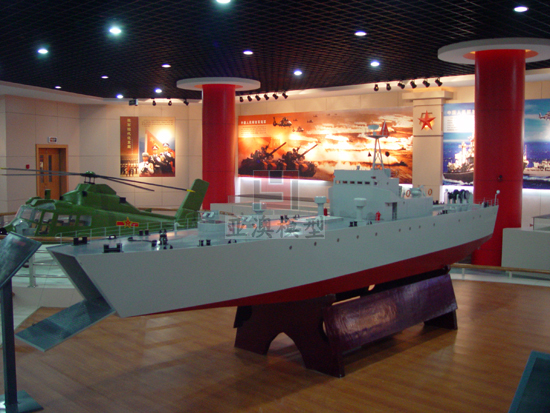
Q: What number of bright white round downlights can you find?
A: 13